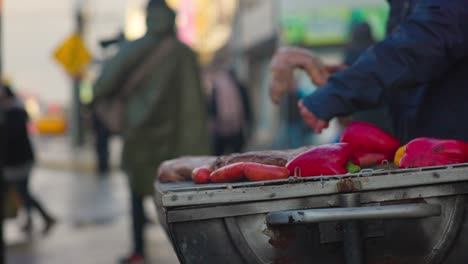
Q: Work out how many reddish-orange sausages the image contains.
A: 3